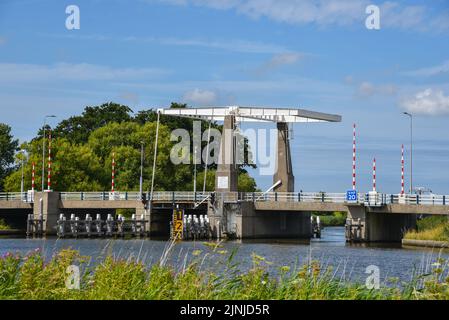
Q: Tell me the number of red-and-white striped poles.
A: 6